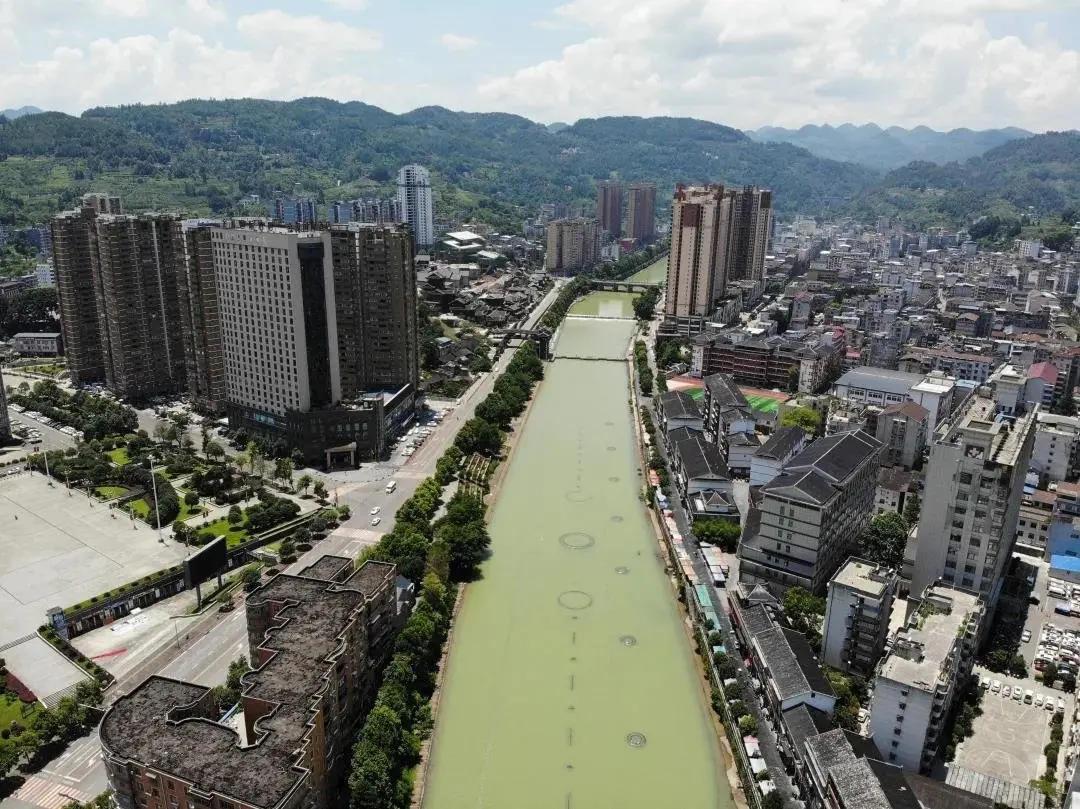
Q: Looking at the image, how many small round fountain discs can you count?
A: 7